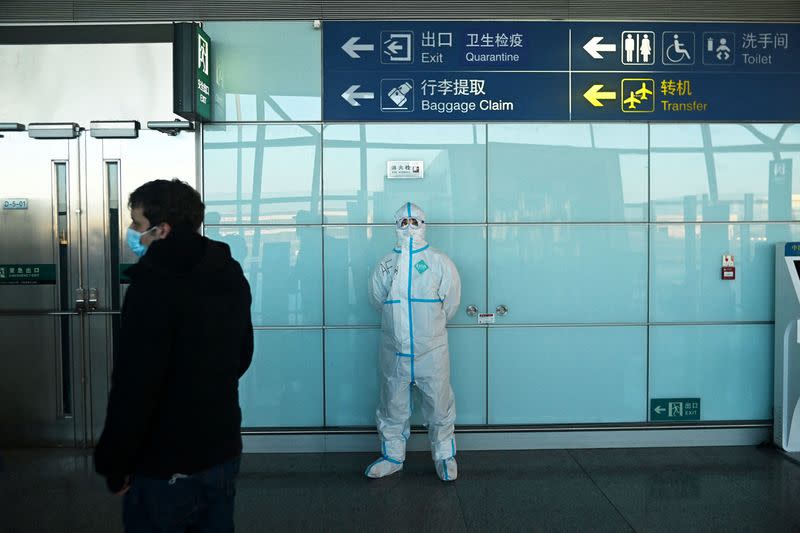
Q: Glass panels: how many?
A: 13